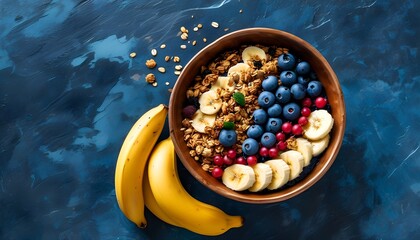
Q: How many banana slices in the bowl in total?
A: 12